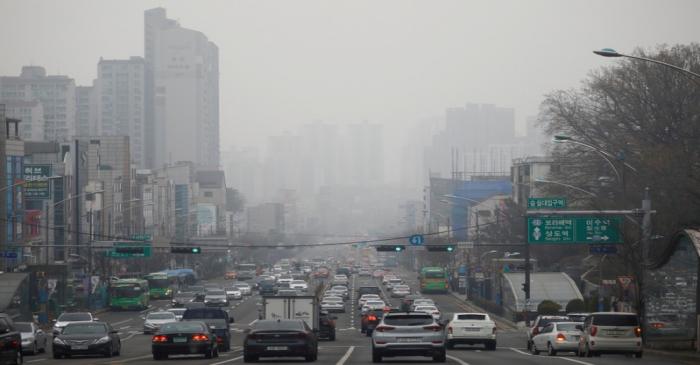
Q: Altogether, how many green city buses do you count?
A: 3